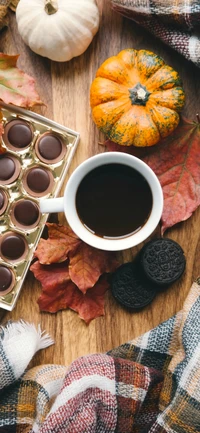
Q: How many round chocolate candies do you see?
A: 8